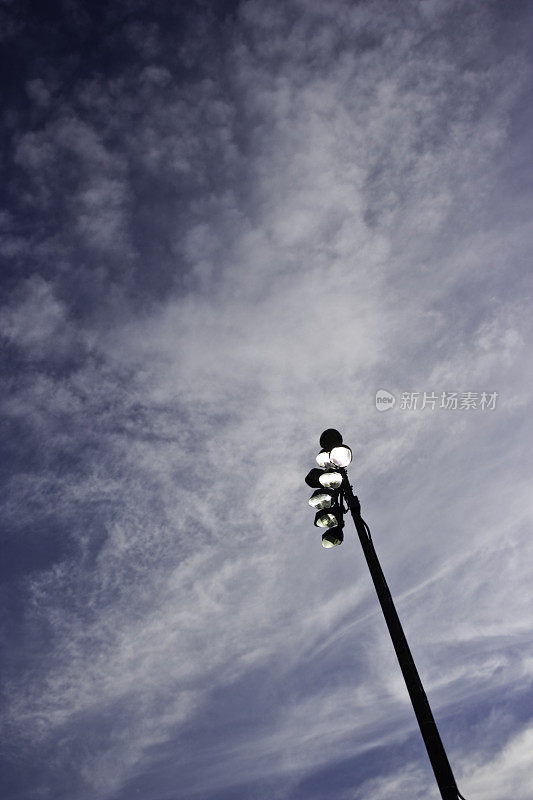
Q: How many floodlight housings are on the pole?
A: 8